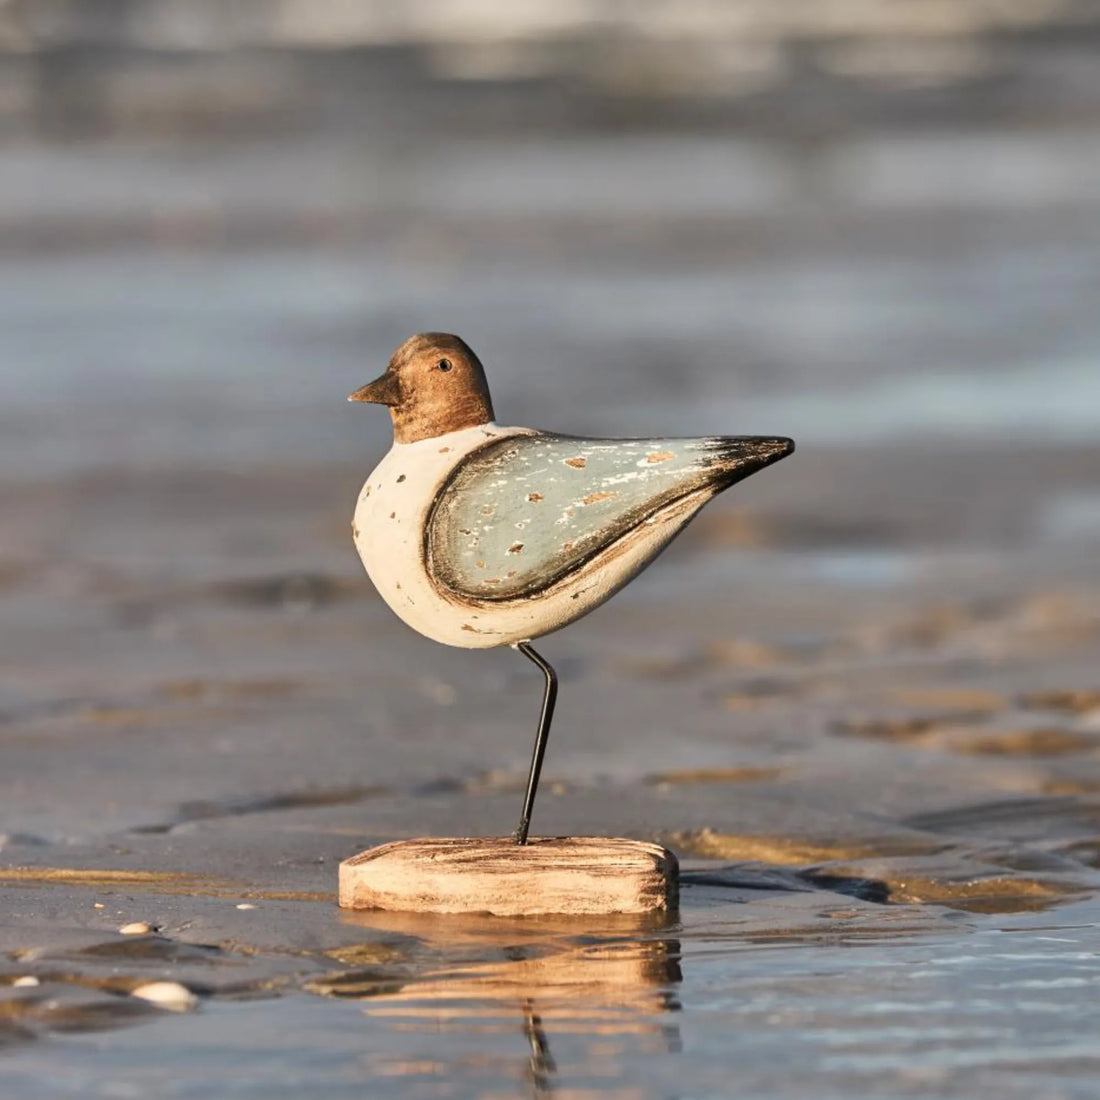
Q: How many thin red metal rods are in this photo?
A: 0